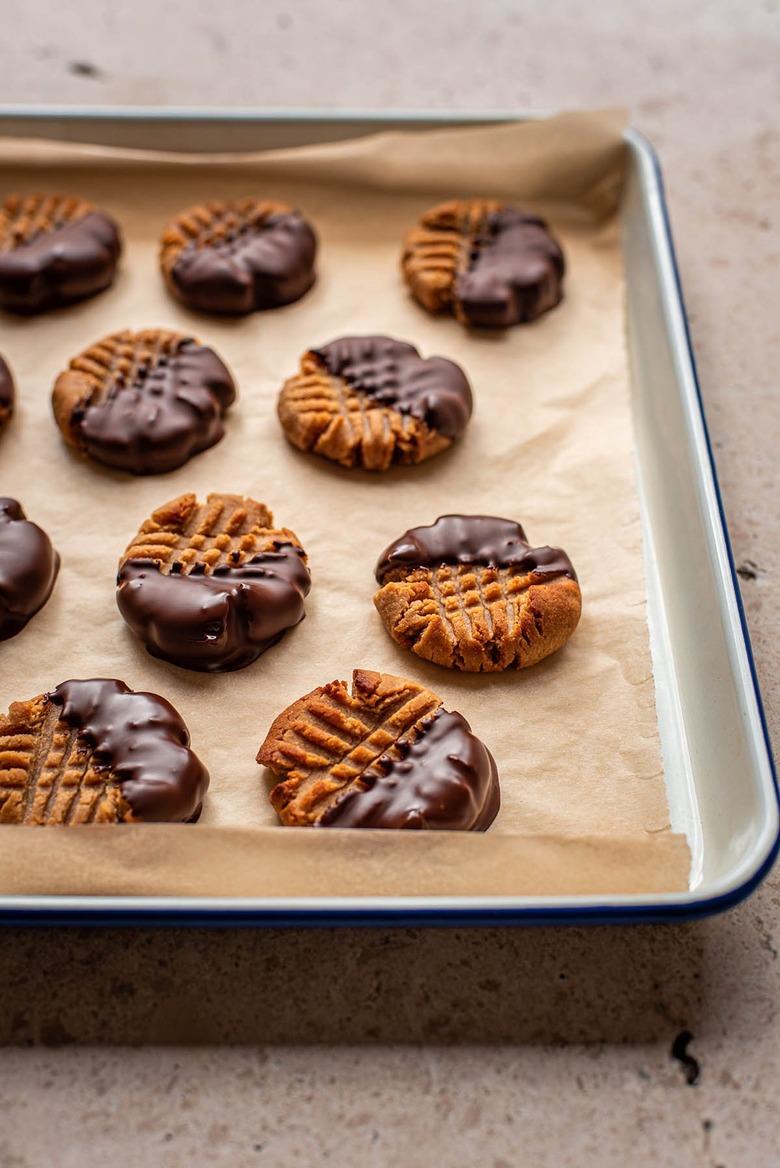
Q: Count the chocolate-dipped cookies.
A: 11